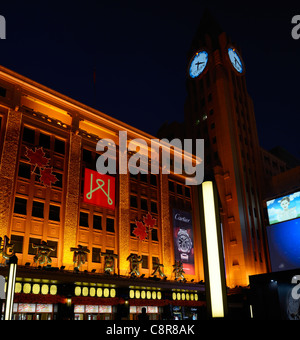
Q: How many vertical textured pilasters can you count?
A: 4